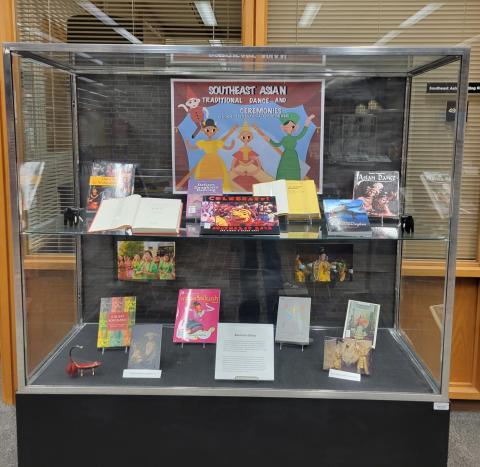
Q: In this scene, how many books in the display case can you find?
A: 11